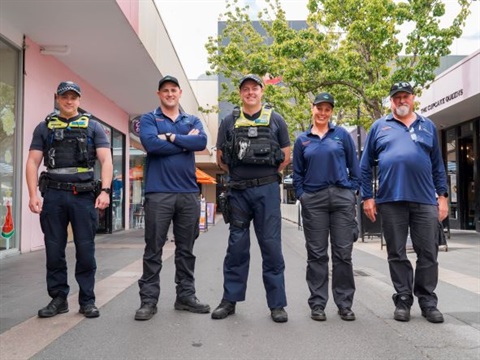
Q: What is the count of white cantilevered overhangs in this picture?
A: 2